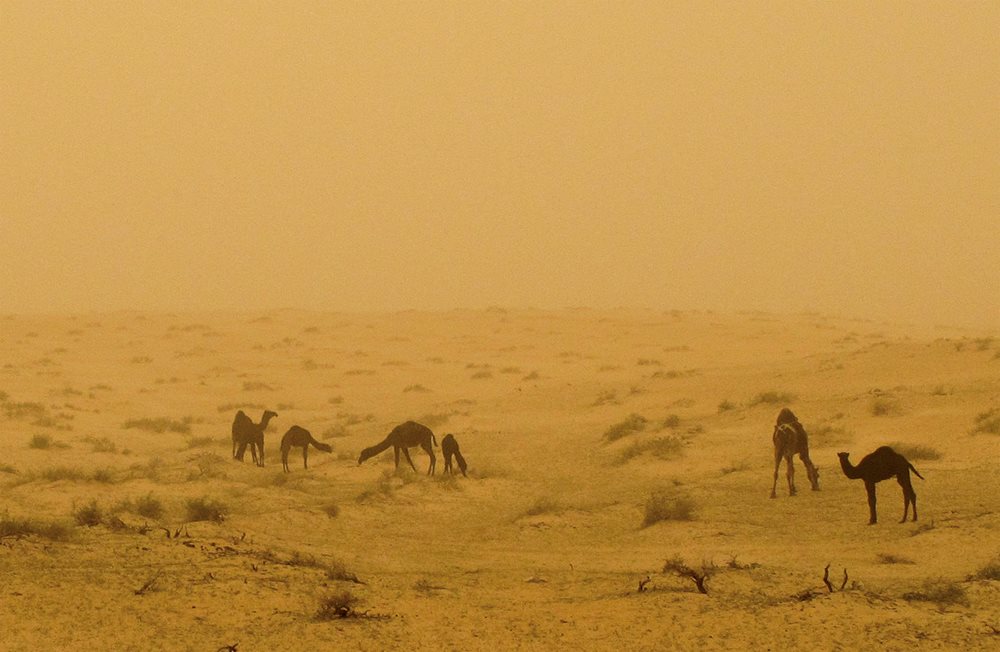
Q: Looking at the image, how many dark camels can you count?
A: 6